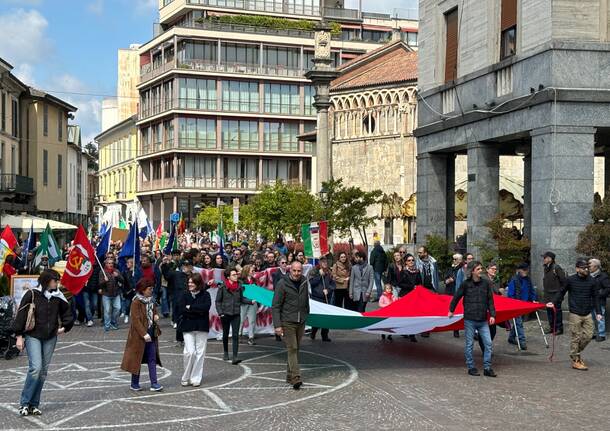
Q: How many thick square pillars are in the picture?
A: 3